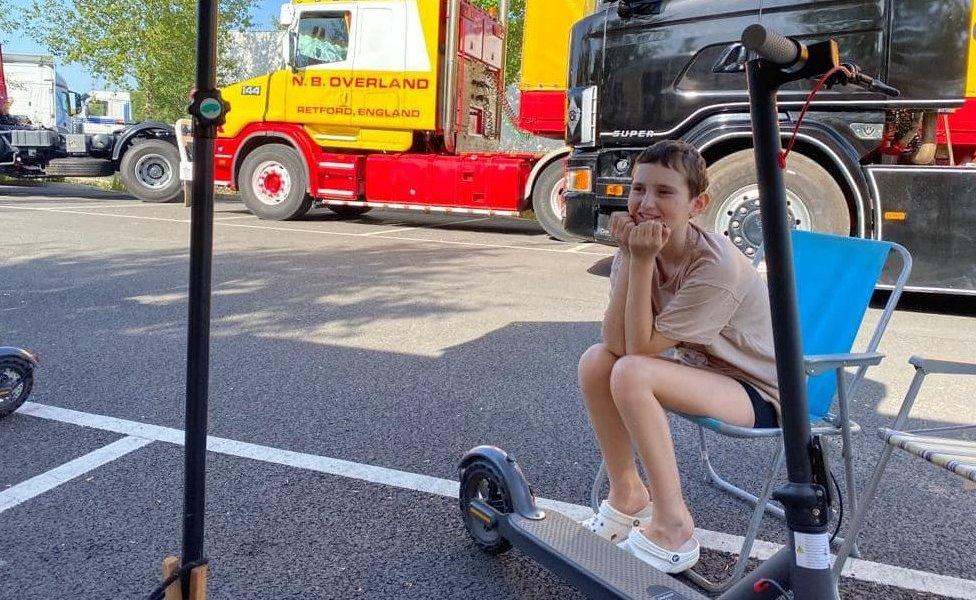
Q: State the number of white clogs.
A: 2